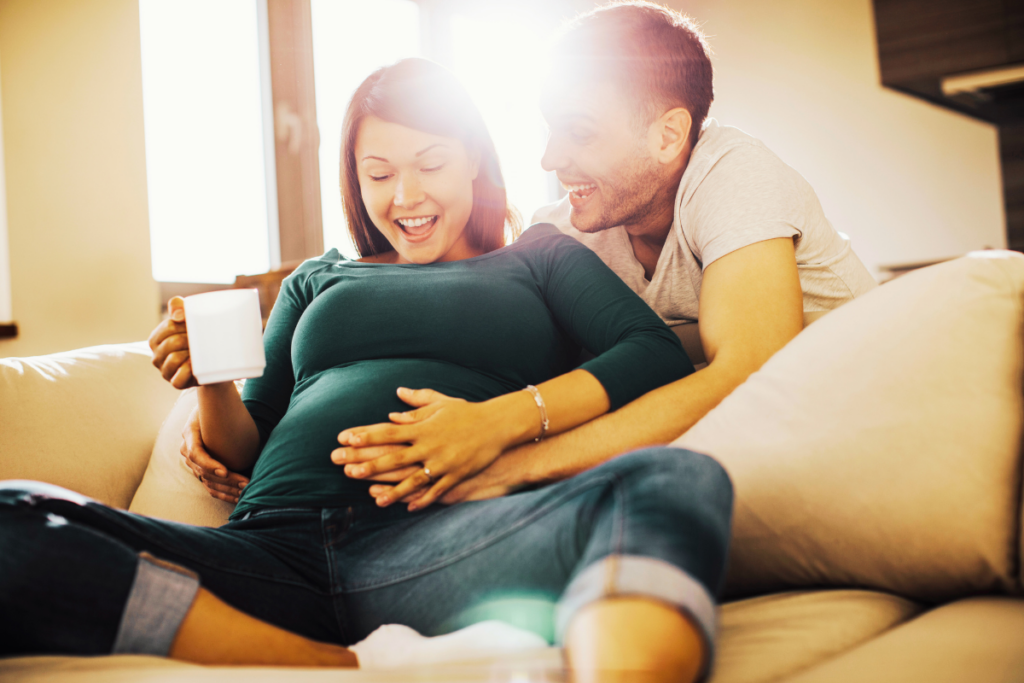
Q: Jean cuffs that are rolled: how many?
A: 2